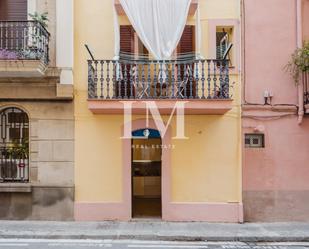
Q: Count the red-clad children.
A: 0